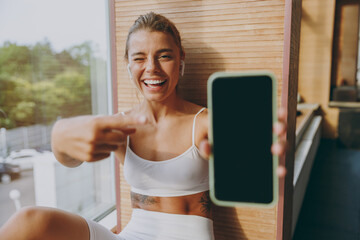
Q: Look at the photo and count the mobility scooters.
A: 0